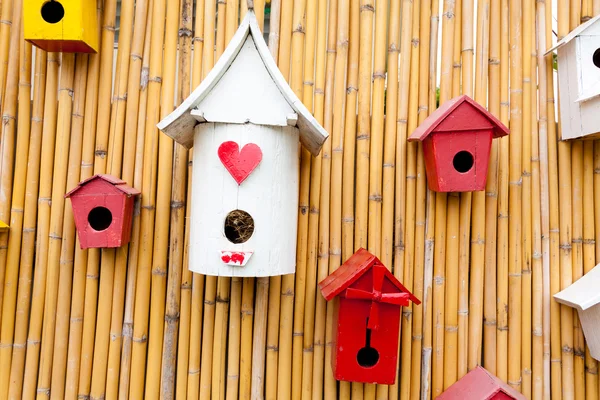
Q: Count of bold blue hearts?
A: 0